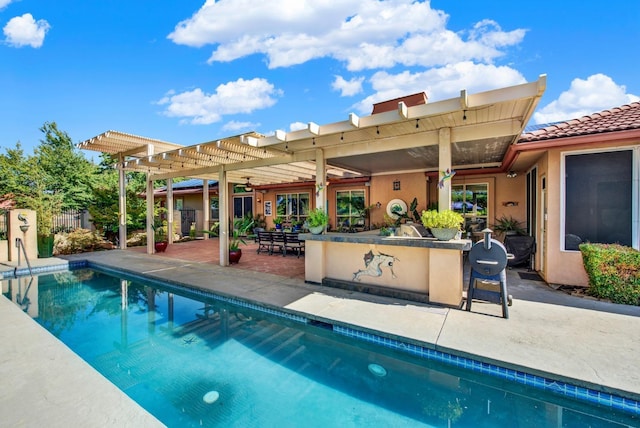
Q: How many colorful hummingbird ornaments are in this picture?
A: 2